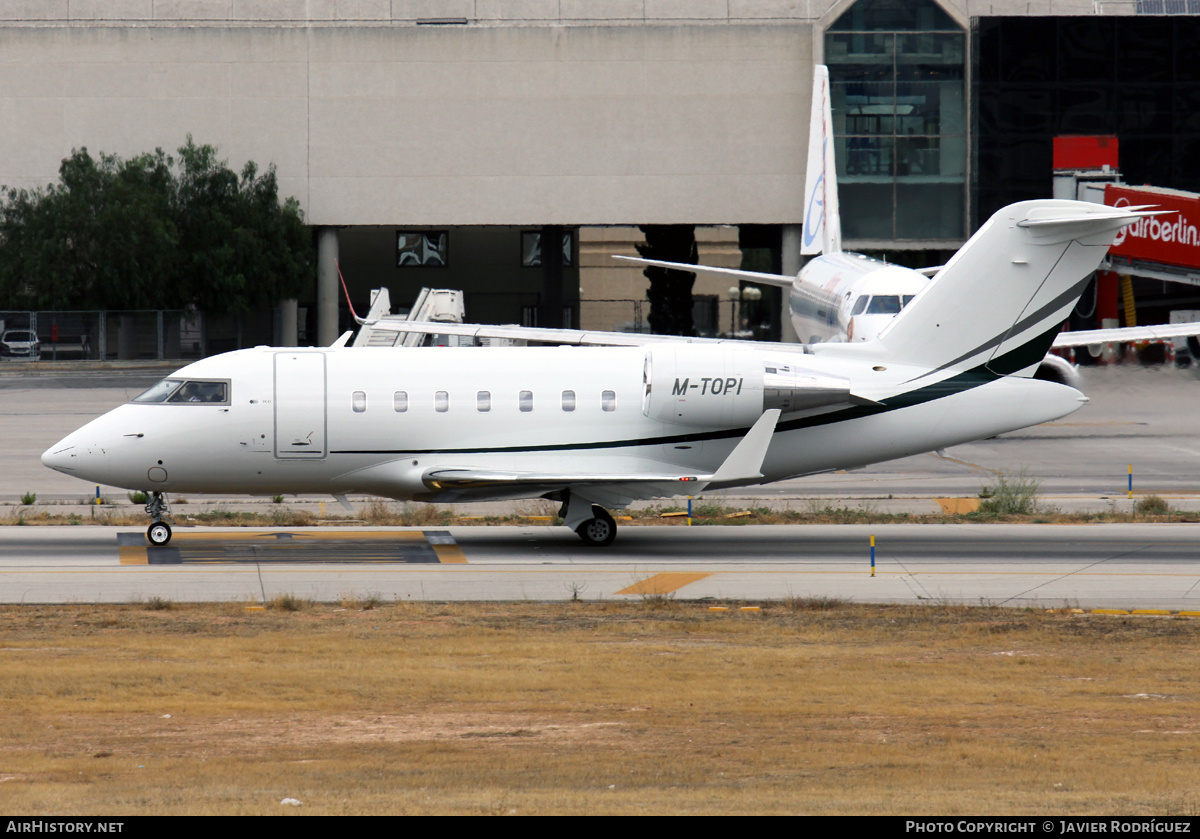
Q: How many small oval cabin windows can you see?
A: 7